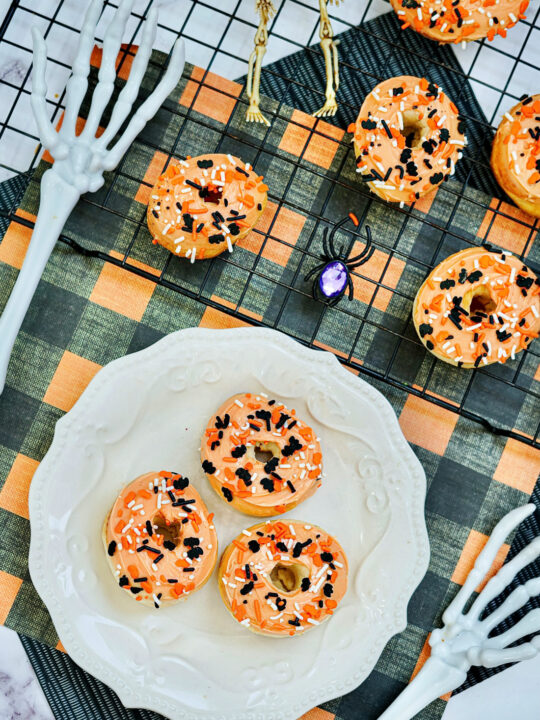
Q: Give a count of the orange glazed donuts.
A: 8